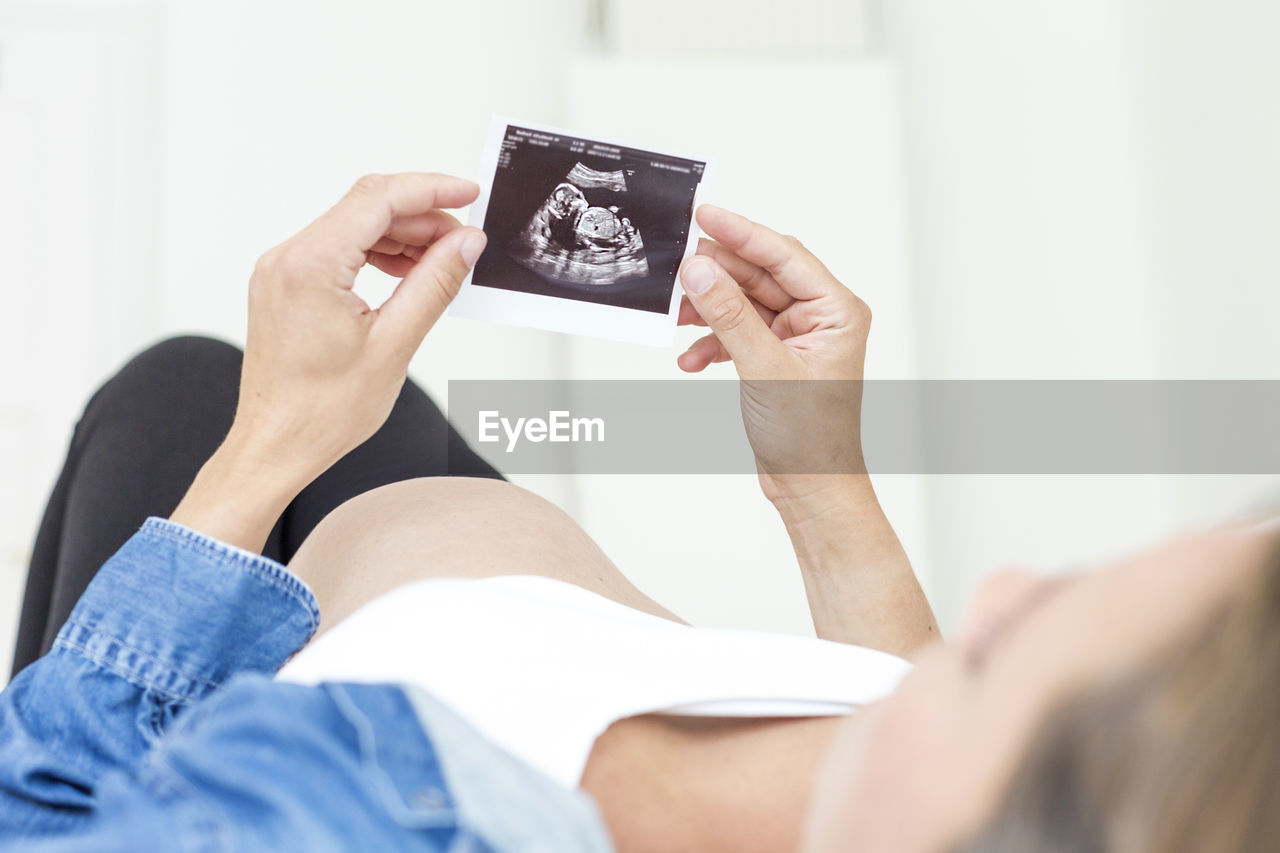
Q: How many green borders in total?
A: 0